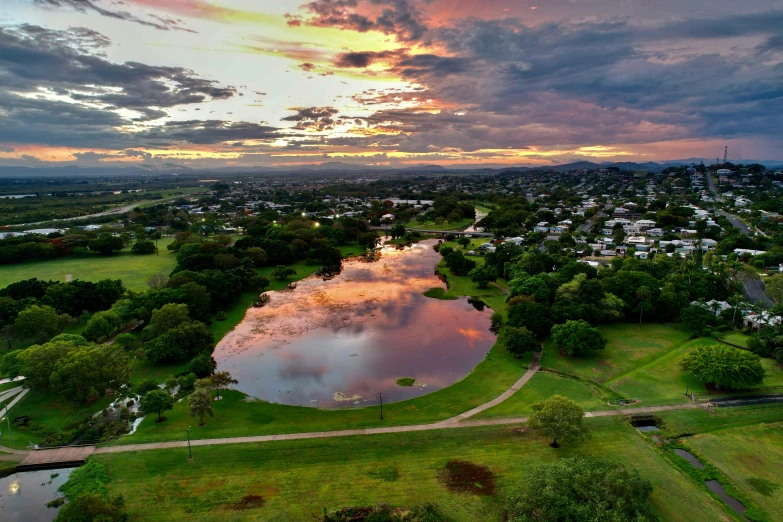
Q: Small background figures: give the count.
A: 0